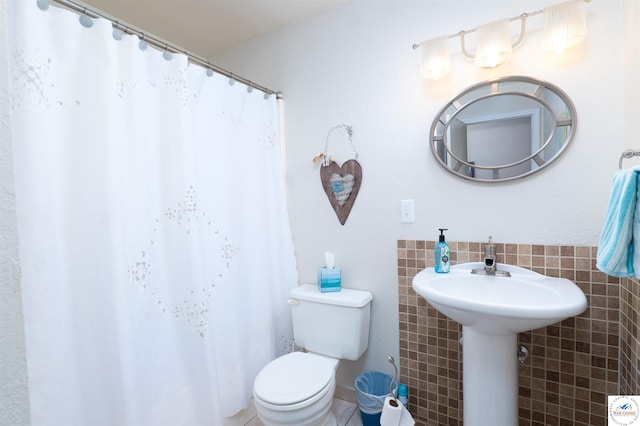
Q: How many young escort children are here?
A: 0